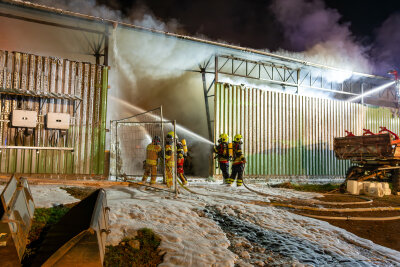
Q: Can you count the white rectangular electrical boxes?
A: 2